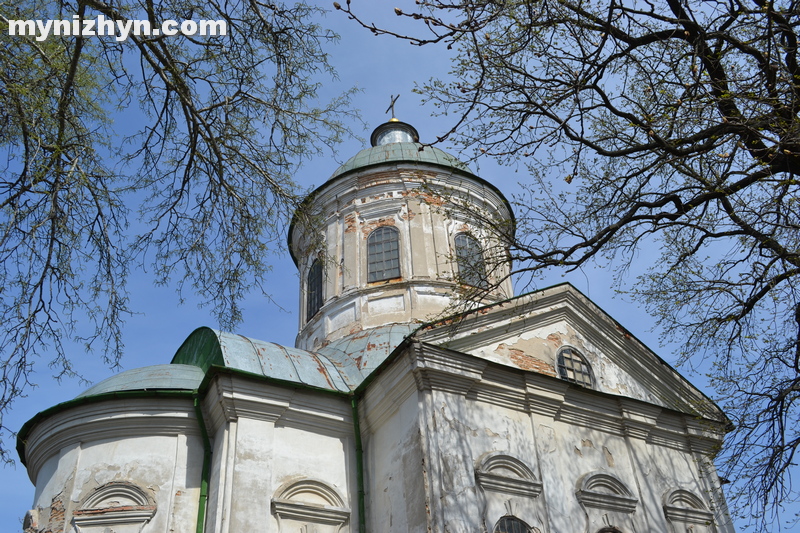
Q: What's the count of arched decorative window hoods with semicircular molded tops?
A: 5